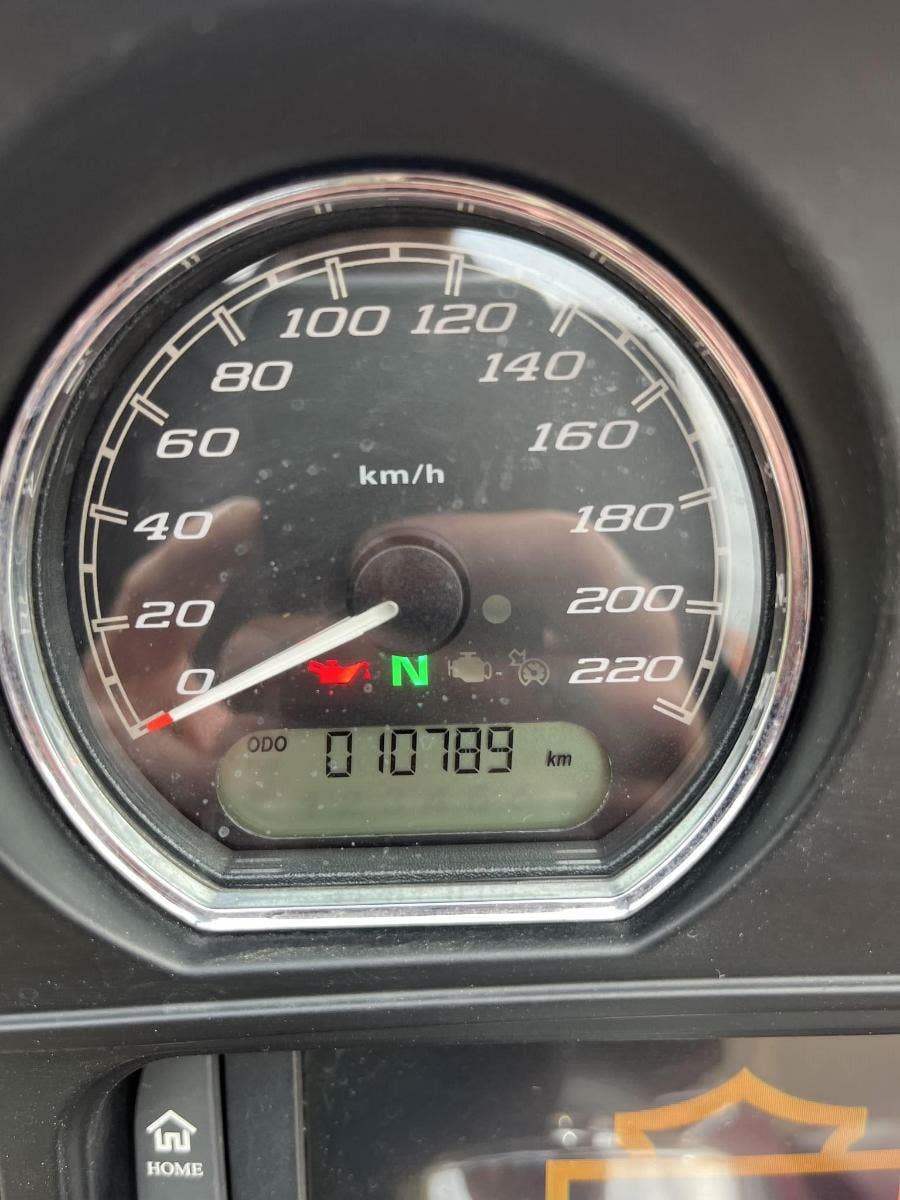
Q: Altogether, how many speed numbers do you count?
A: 12